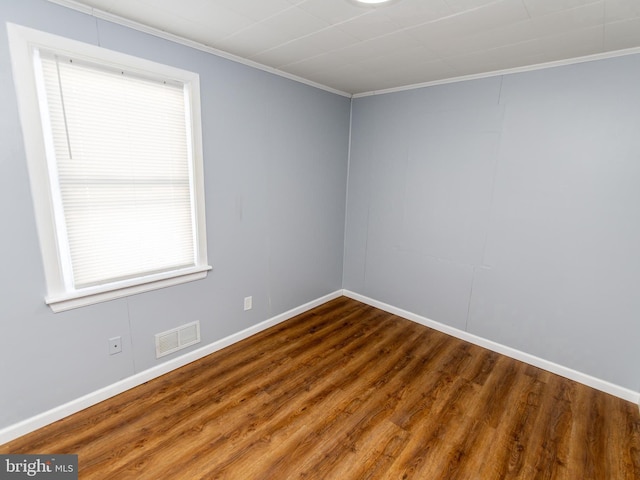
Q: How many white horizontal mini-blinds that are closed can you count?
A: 1